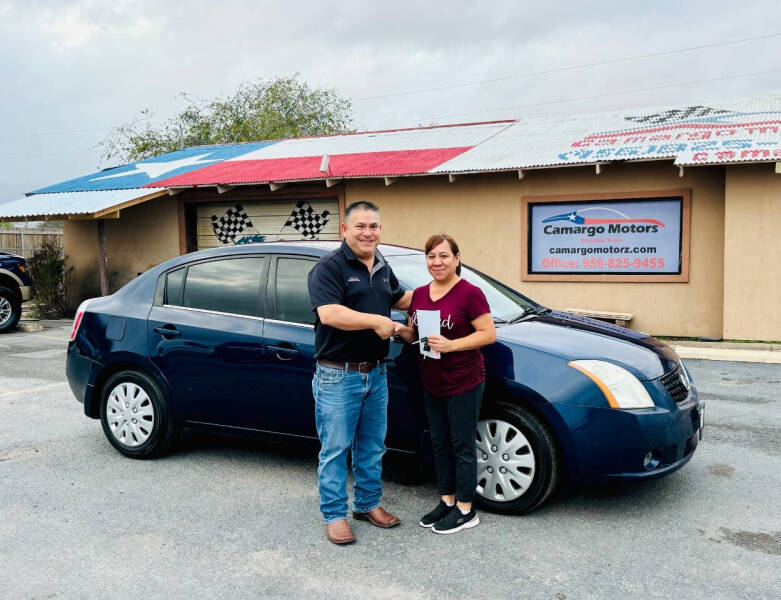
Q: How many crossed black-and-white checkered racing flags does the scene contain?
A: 2